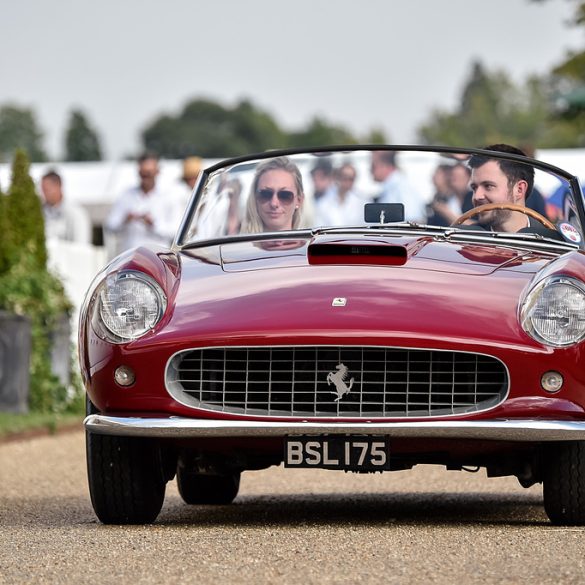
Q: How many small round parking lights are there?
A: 2